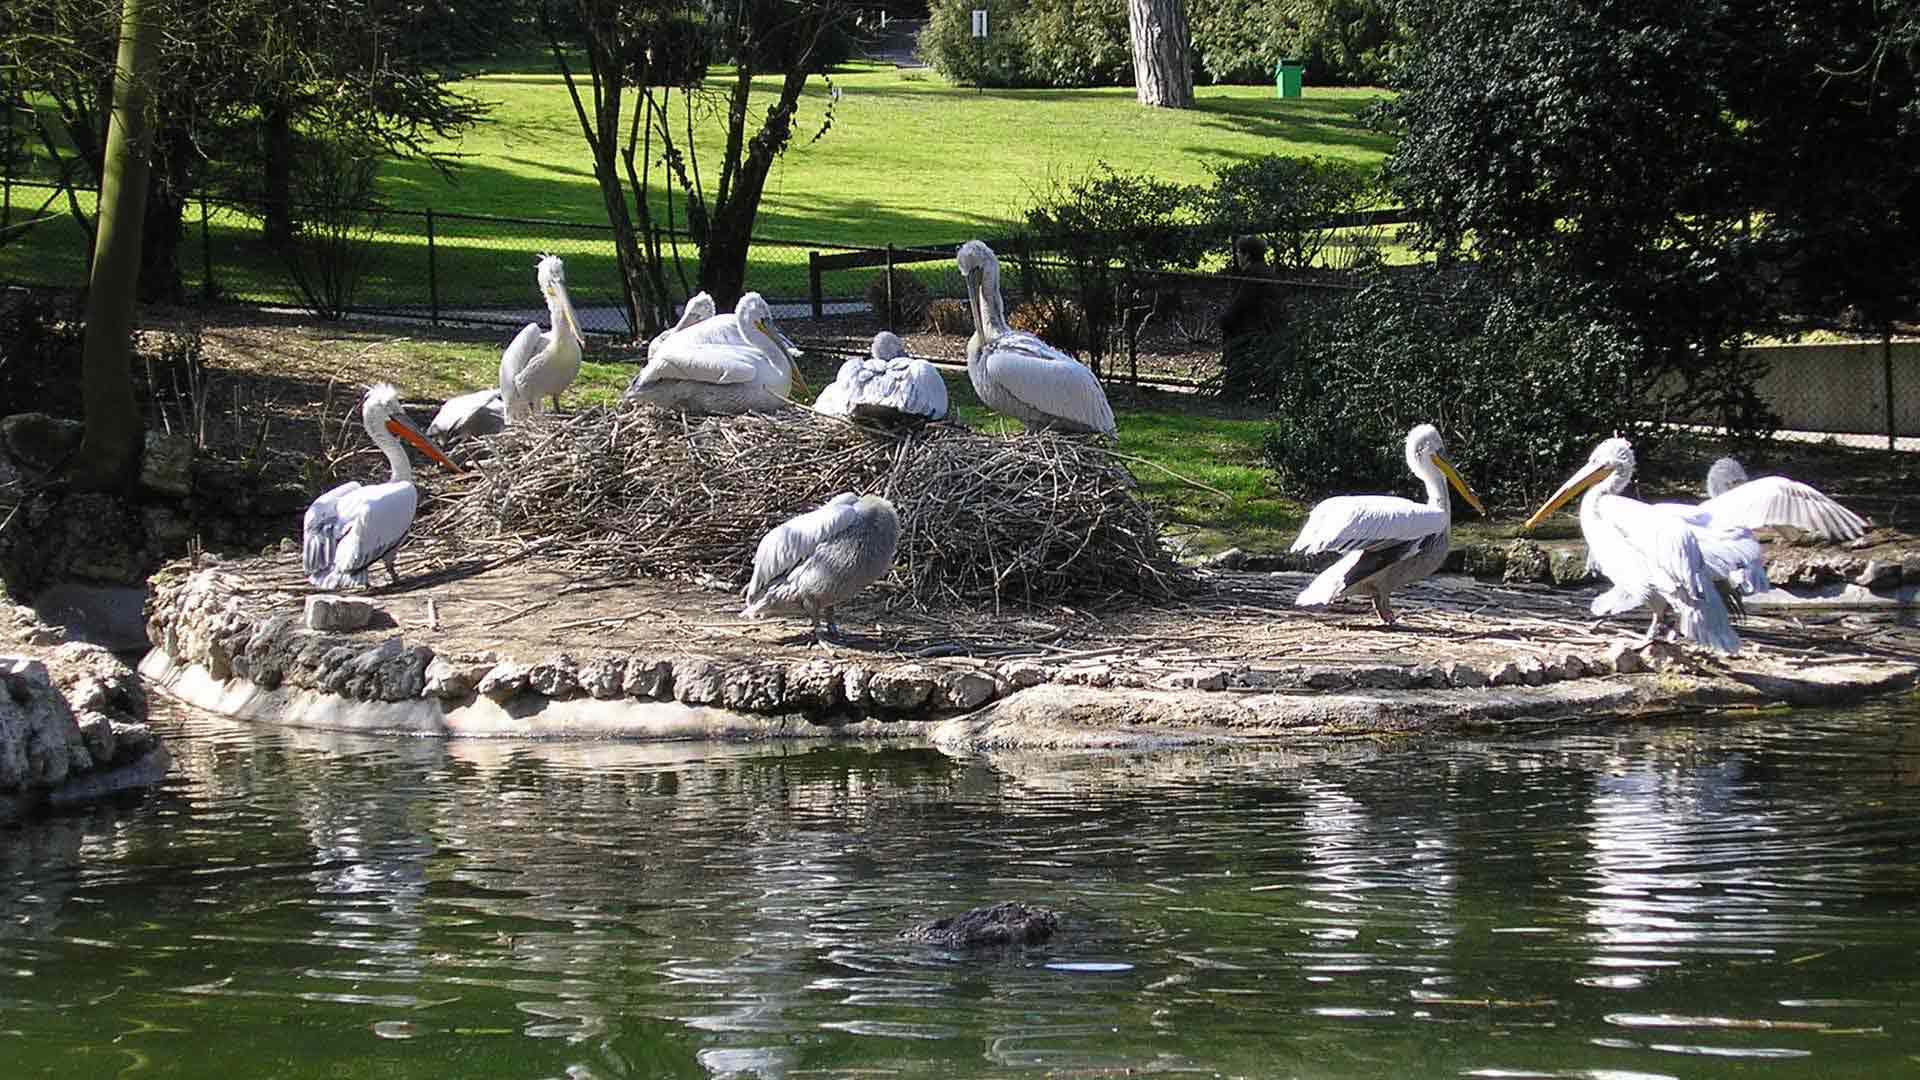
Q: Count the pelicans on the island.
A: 11